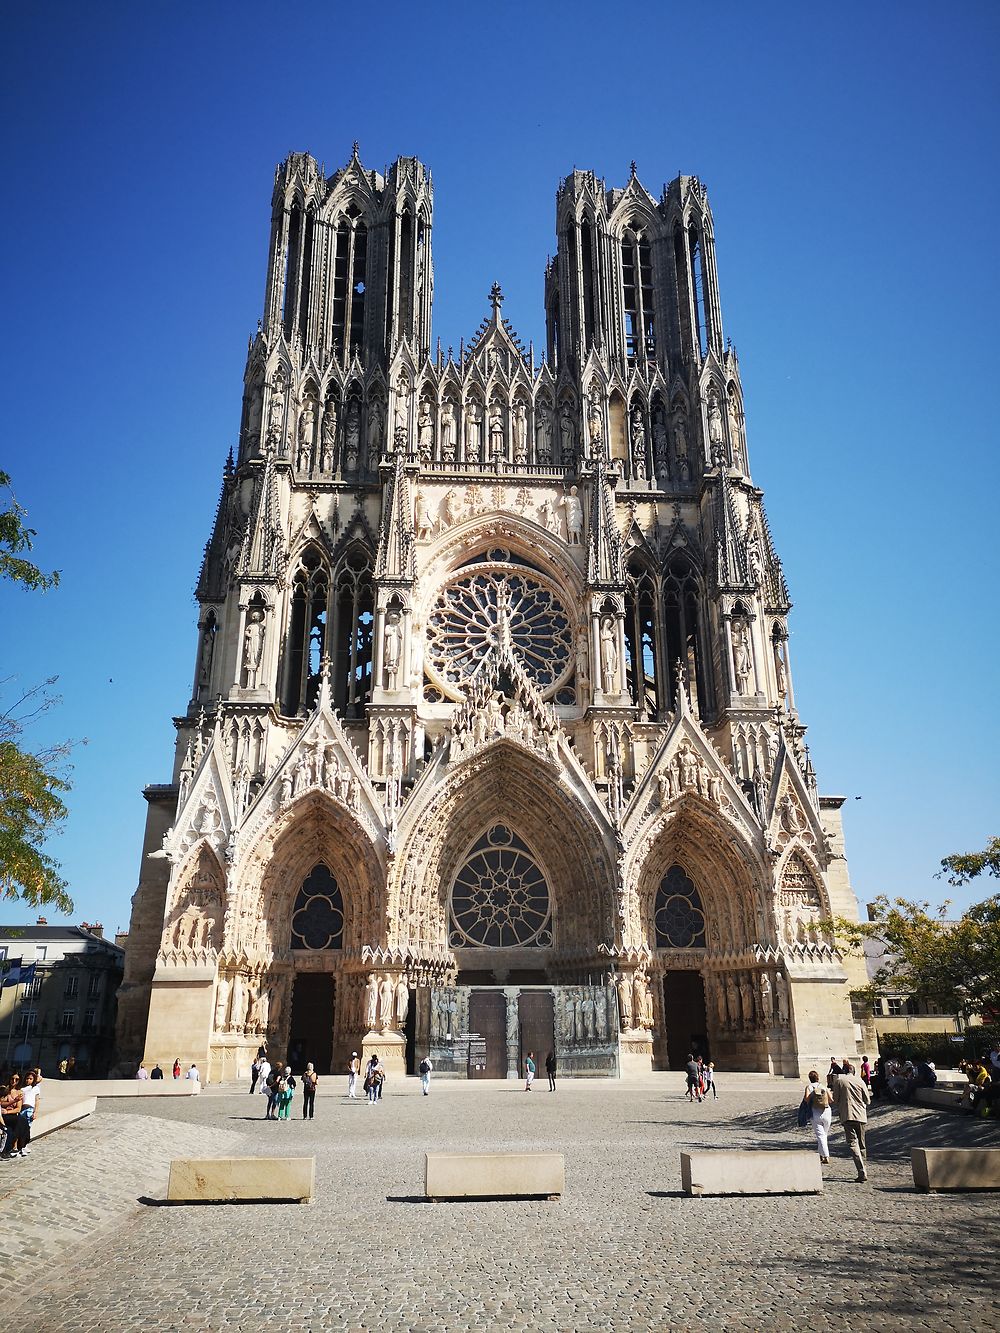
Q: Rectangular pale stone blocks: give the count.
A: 4